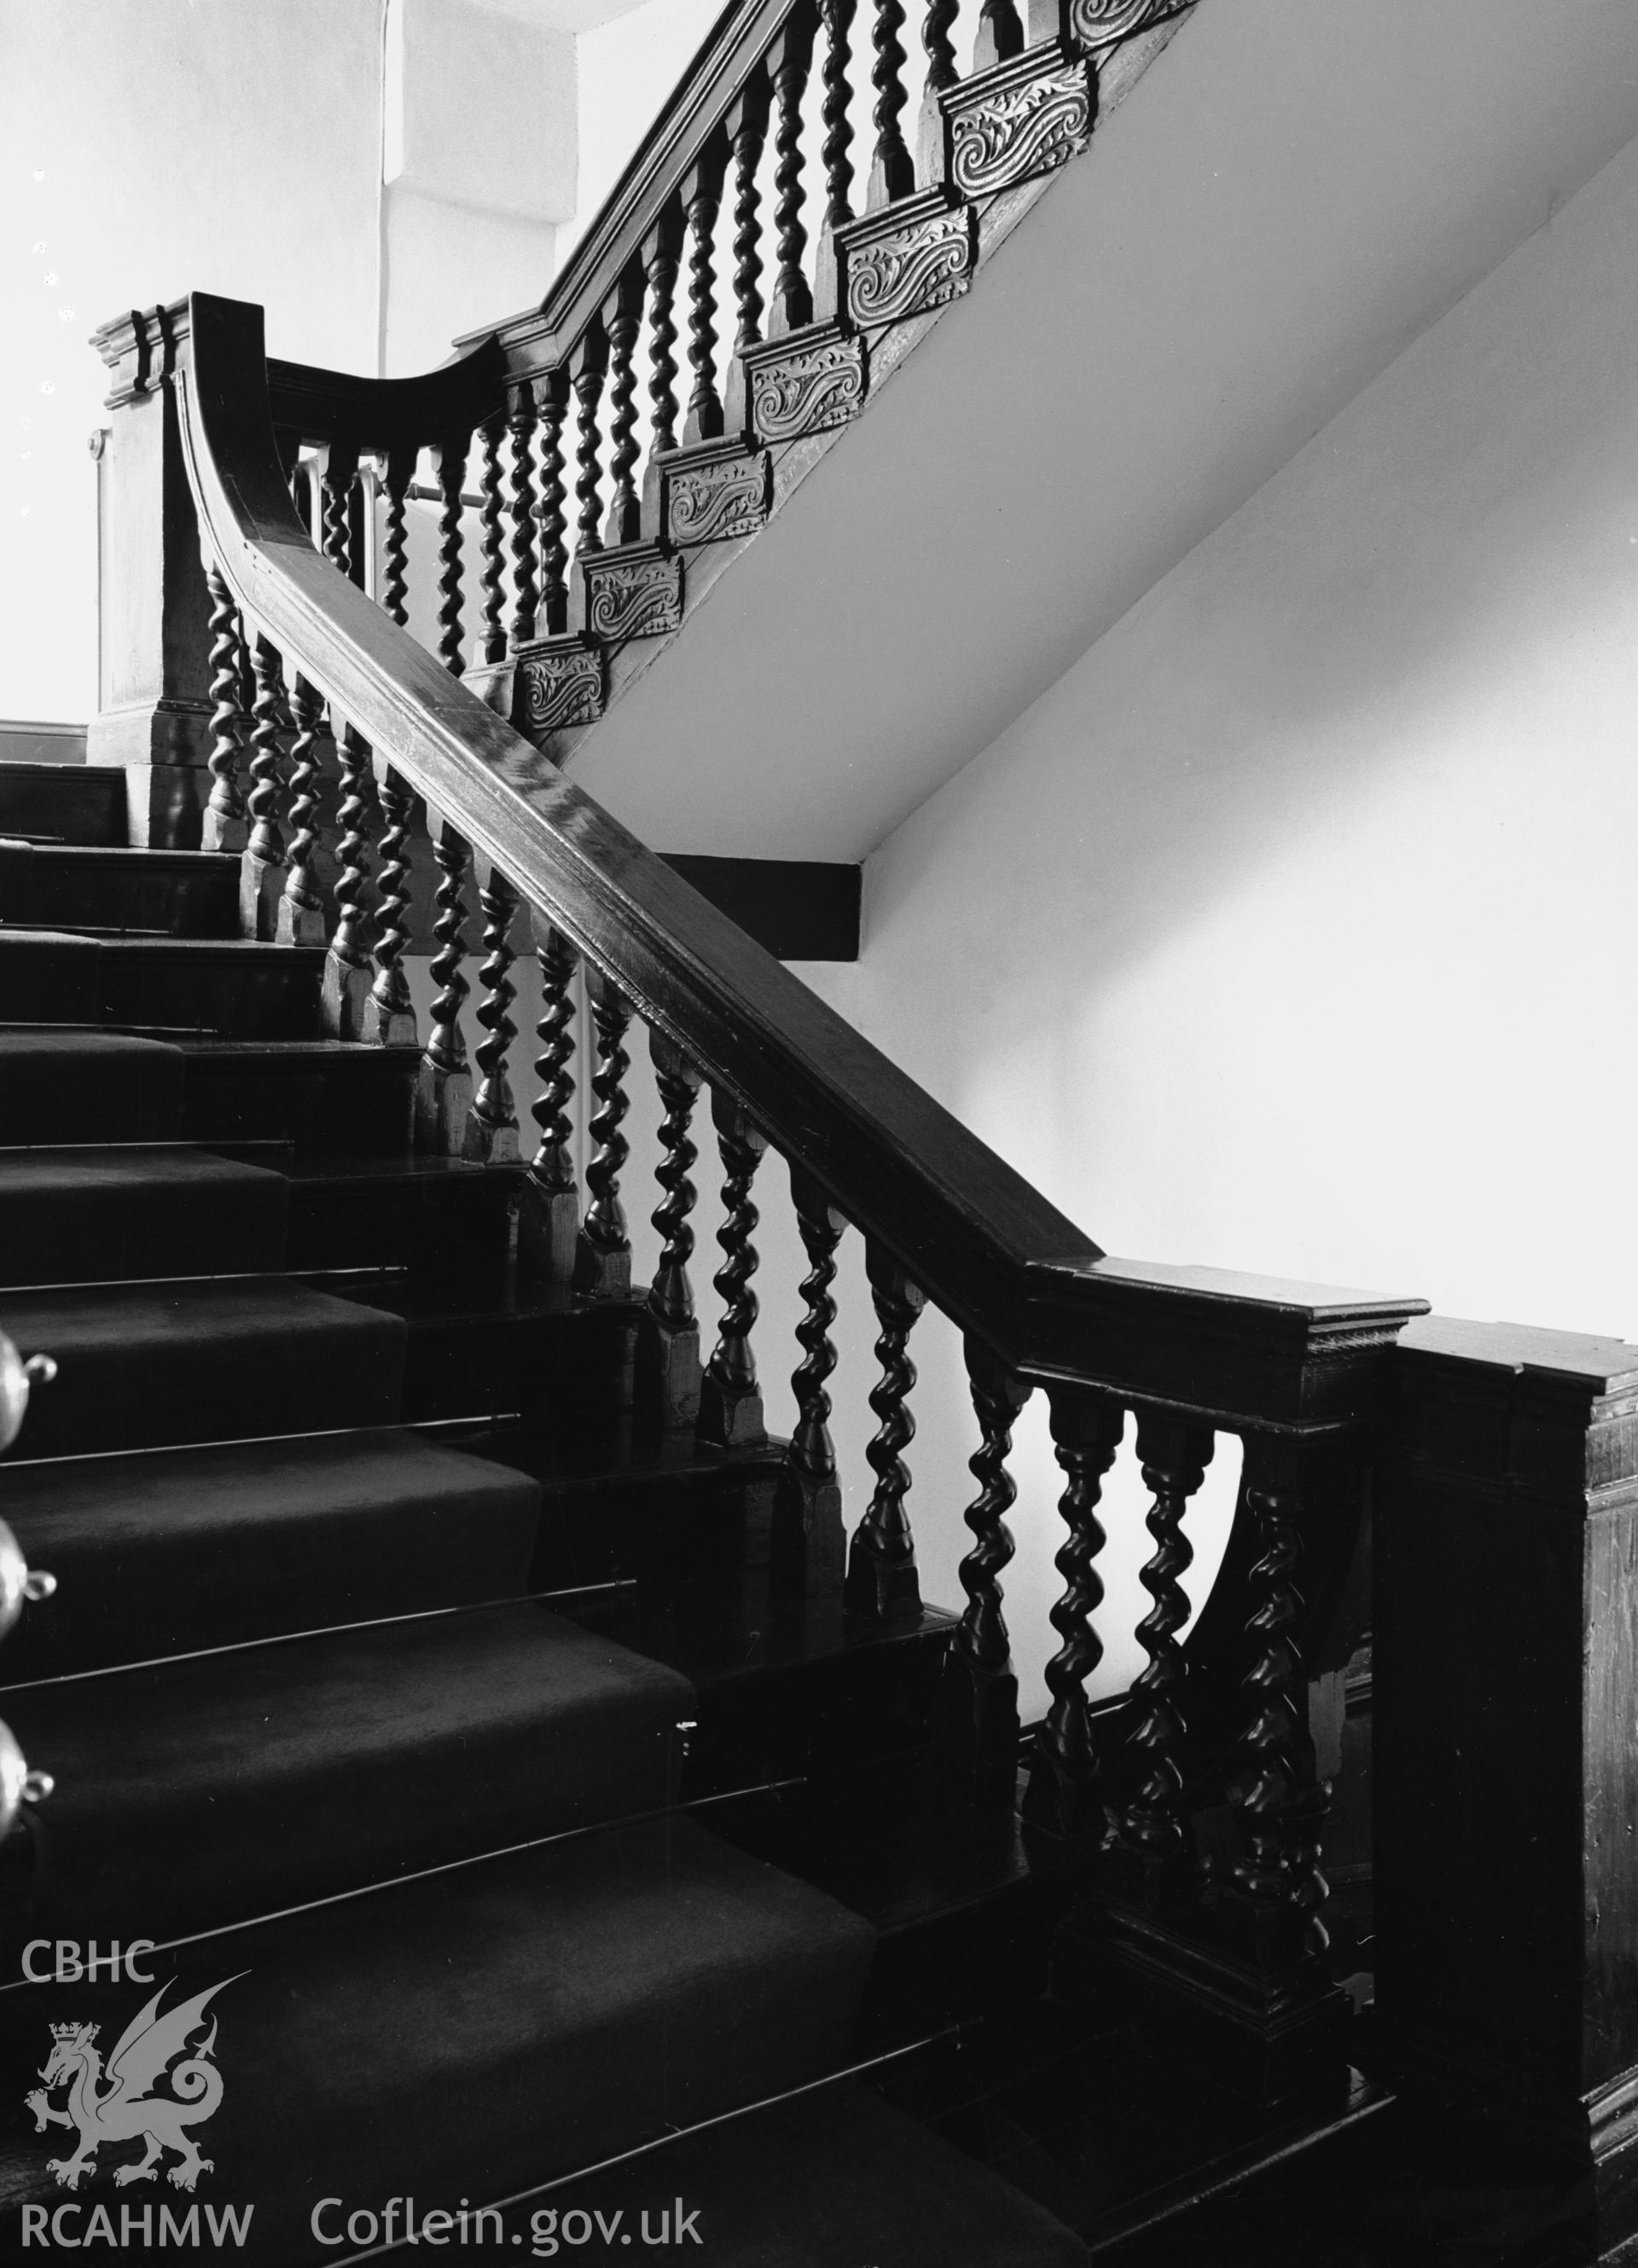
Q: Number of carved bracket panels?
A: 7